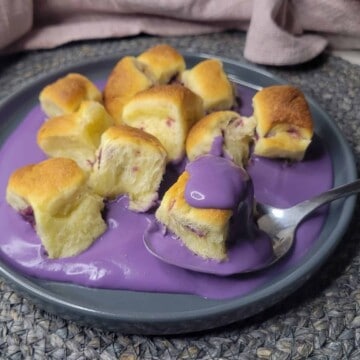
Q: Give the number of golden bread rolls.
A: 11